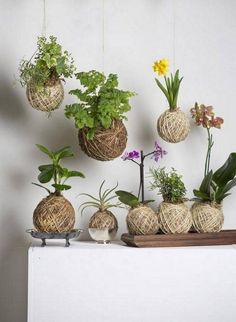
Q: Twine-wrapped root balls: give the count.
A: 8